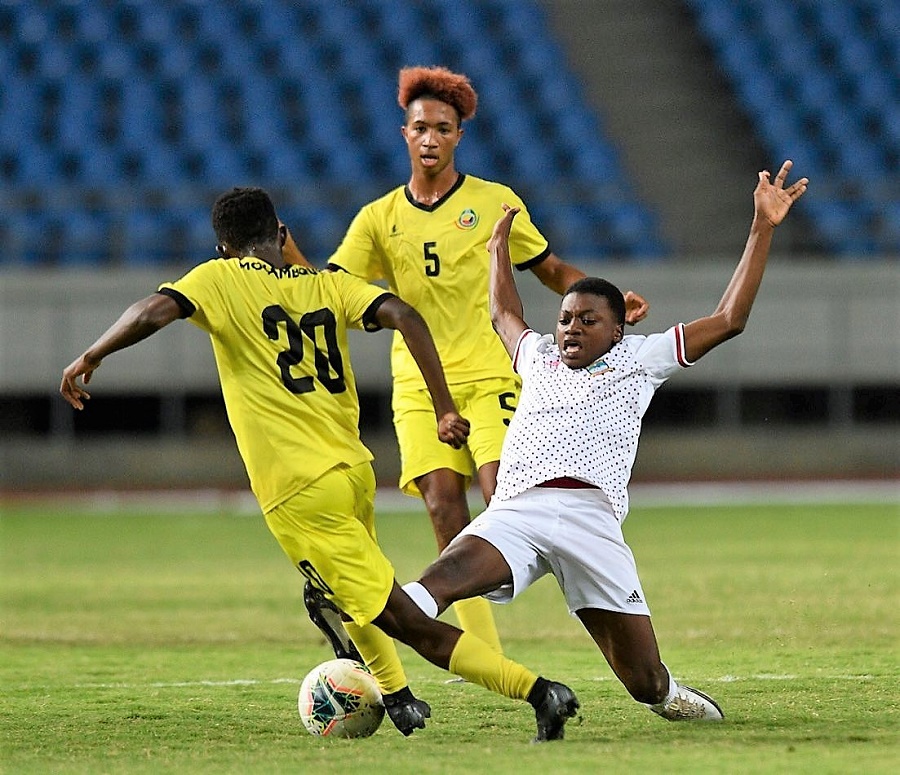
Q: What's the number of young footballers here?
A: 3